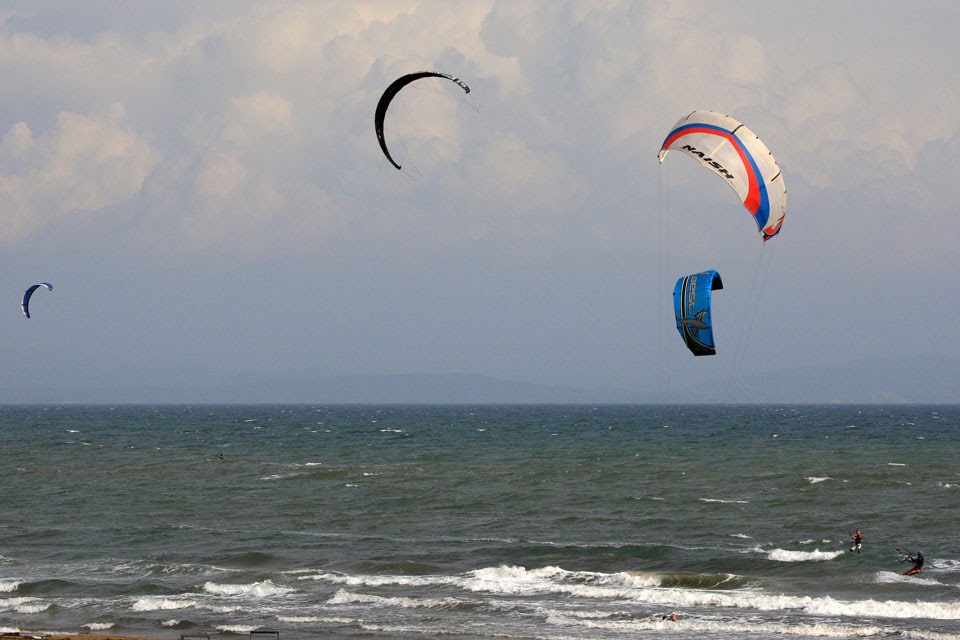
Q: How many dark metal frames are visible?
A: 2